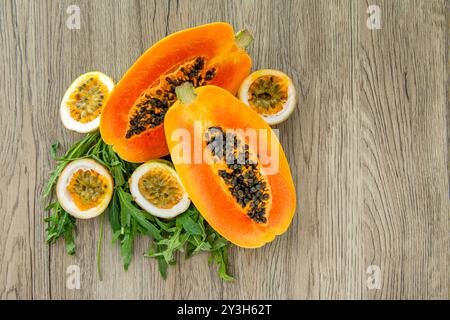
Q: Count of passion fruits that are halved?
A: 4